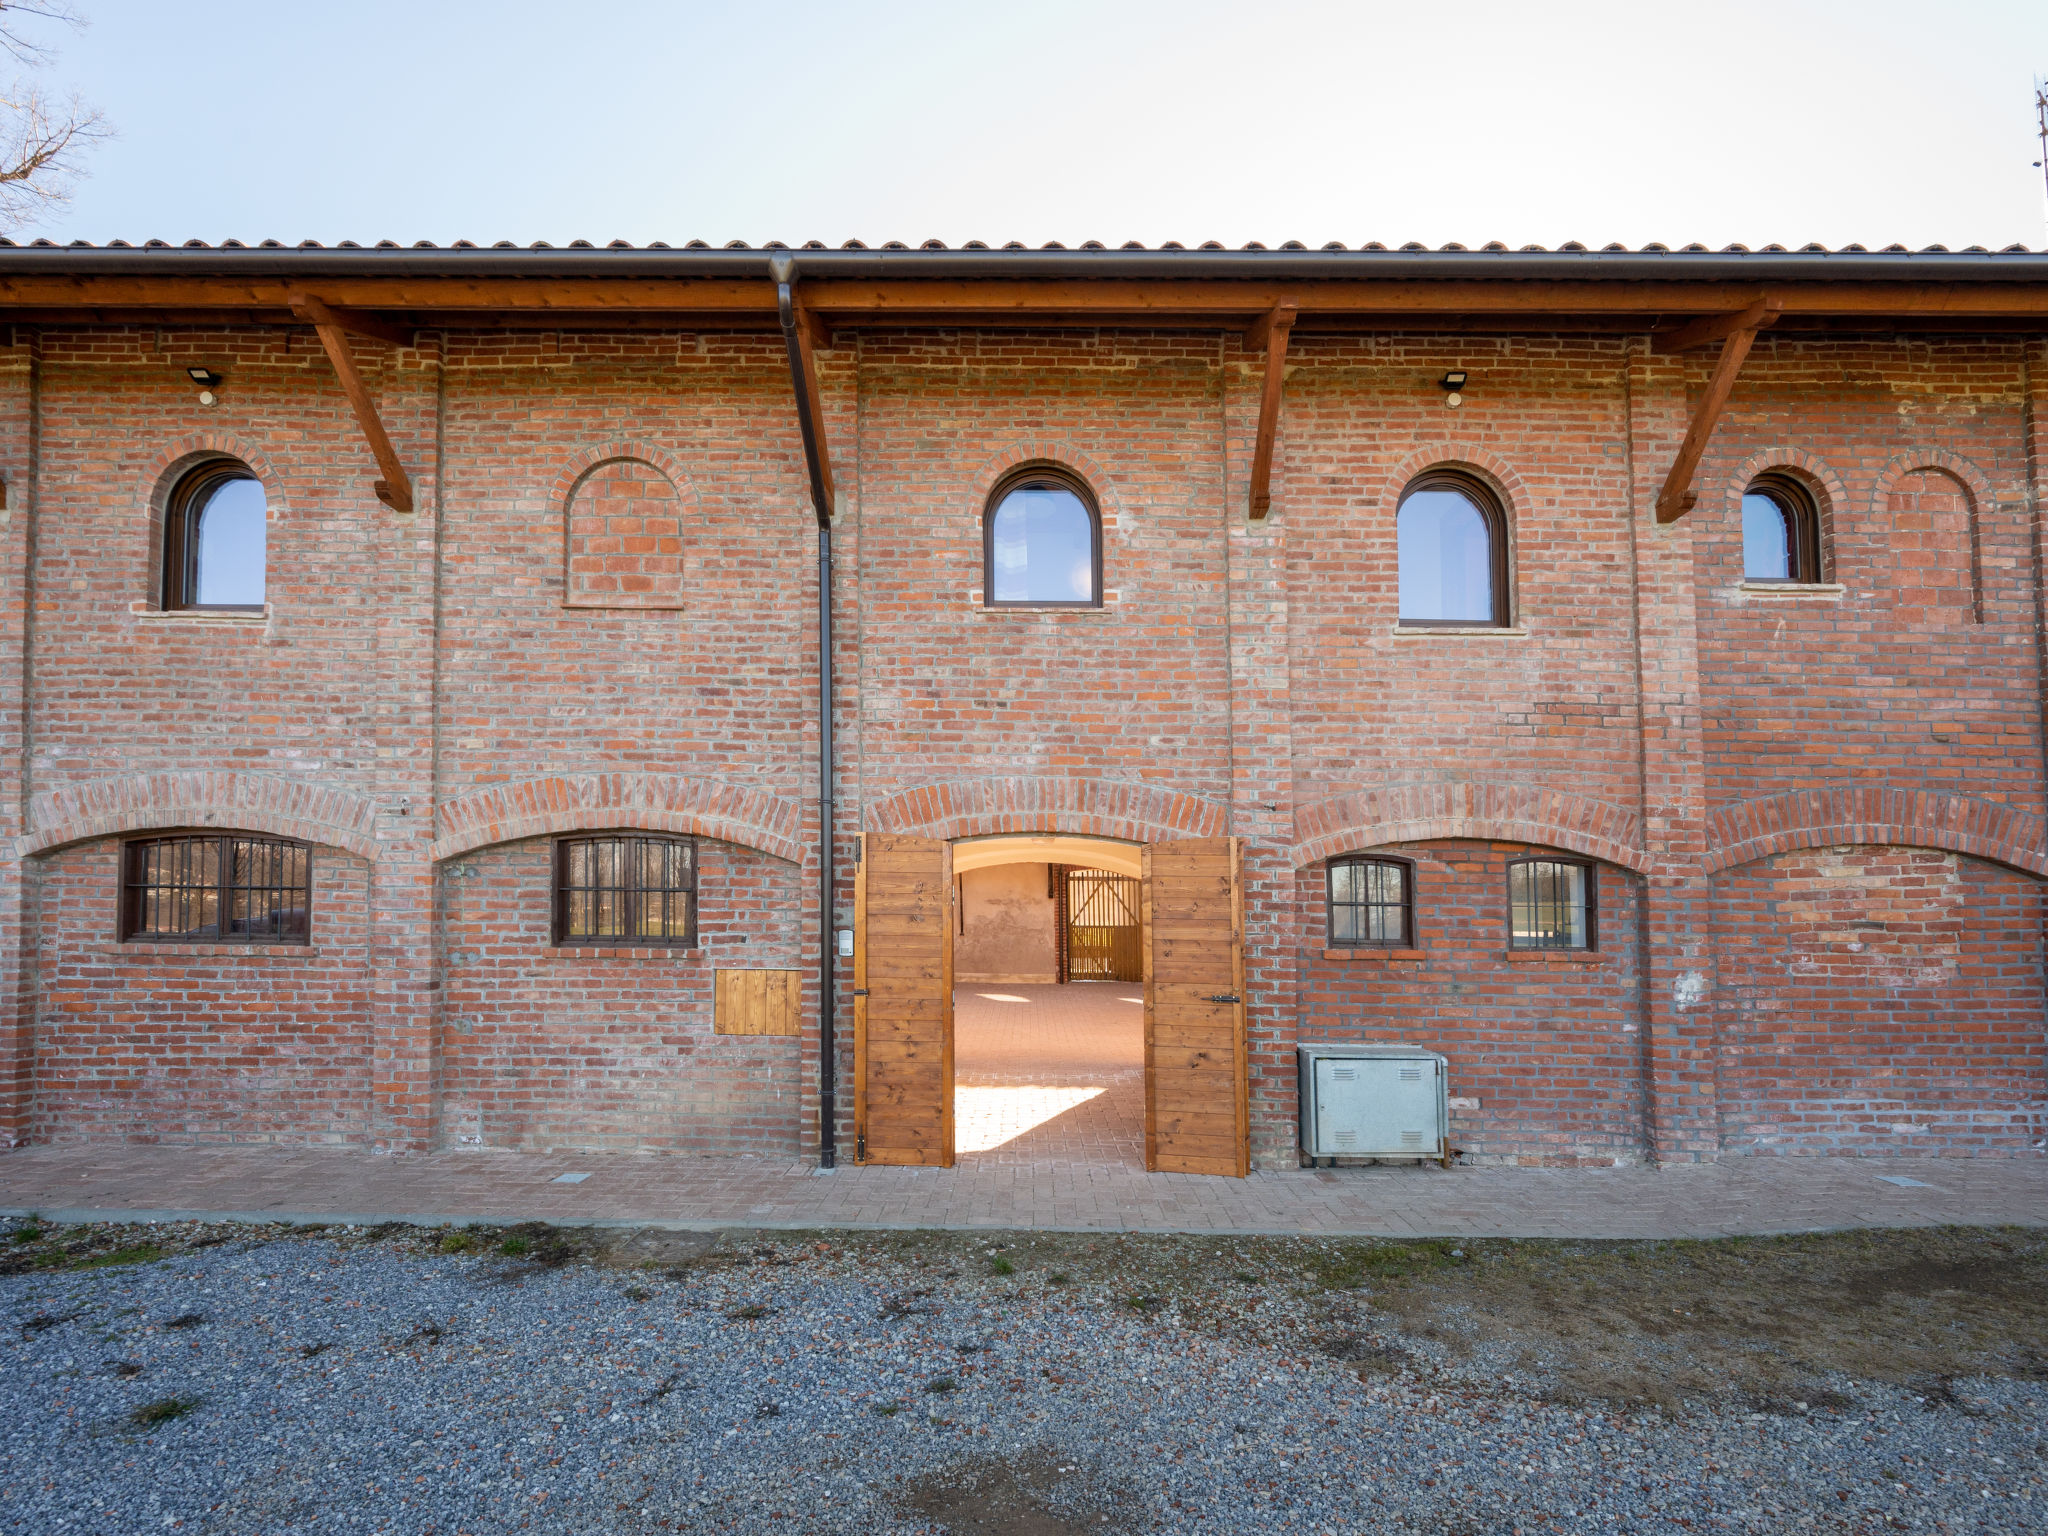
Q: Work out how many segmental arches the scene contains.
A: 5